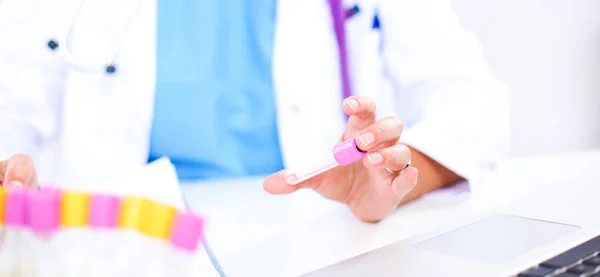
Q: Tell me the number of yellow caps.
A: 4